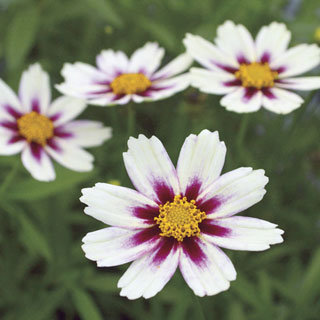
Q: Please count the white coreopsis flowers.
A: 4